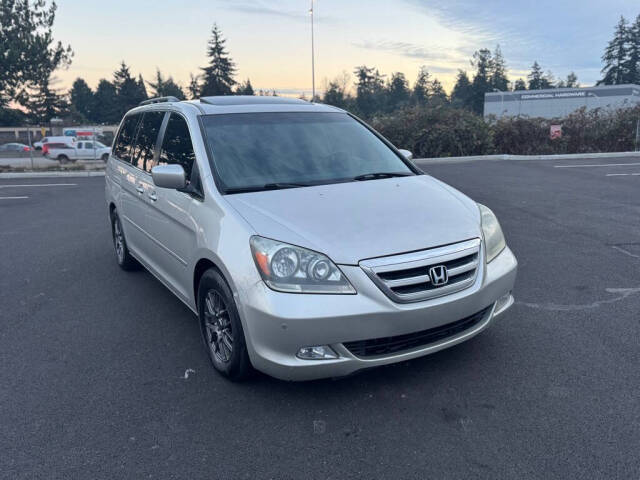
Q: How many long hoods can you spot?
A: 1